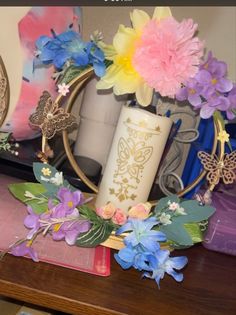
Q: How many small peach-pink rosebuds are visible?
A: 3